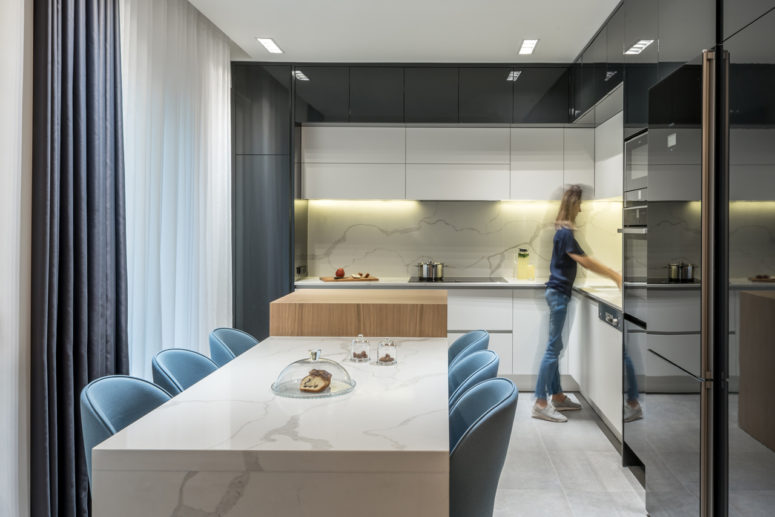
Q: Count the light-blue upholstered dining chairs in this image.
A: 6